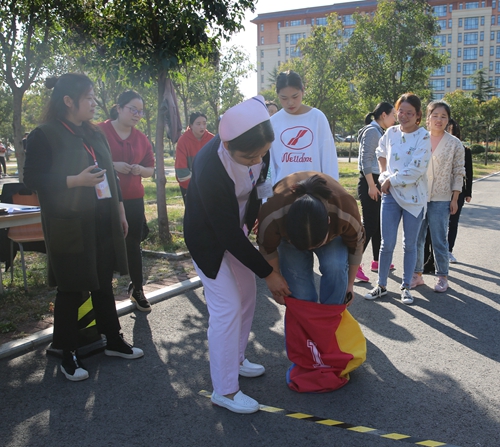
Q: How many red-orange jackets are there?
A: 1